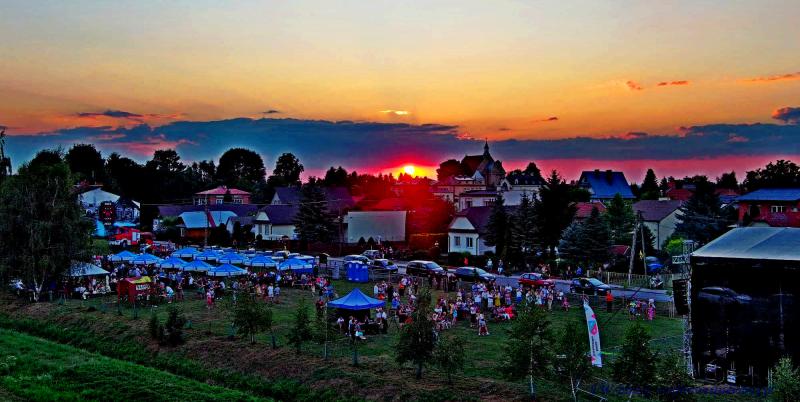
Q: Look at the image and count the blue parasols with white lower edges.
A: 10